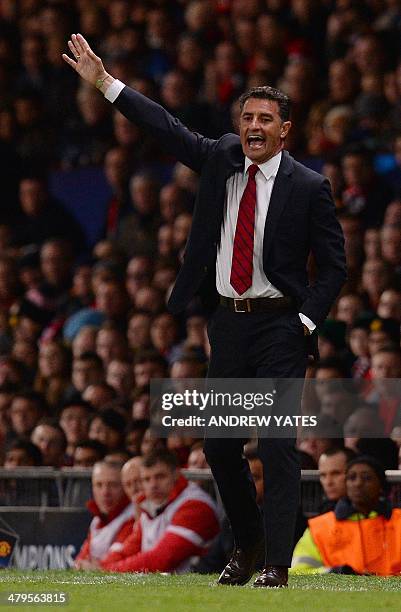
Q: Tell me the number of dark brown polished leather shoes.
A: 2